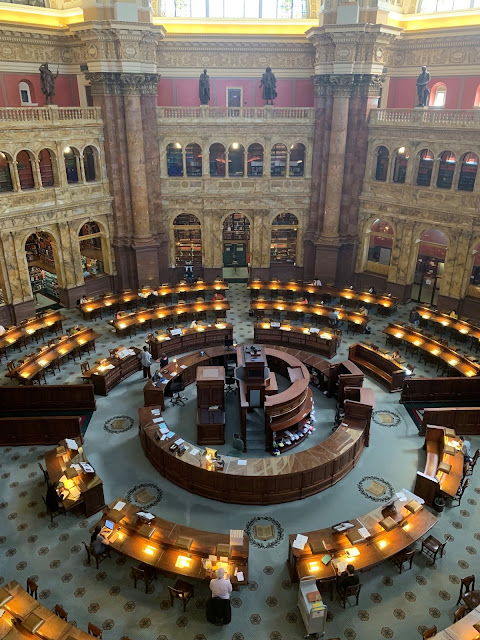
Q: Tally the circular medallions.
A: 5